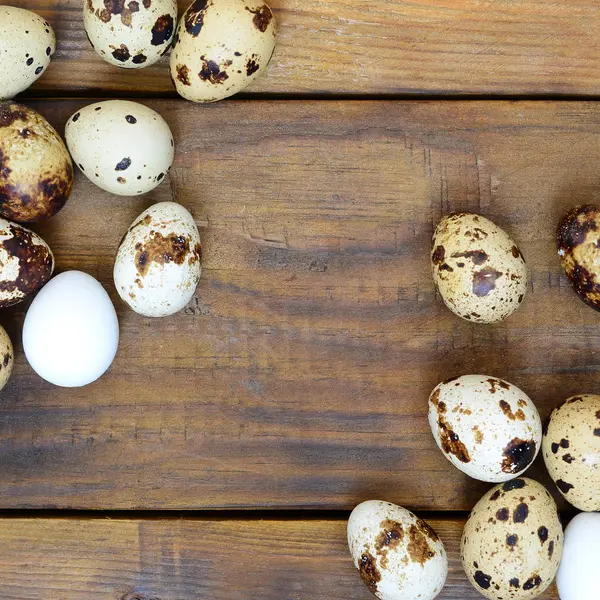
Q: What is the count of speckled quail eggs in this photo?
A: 14